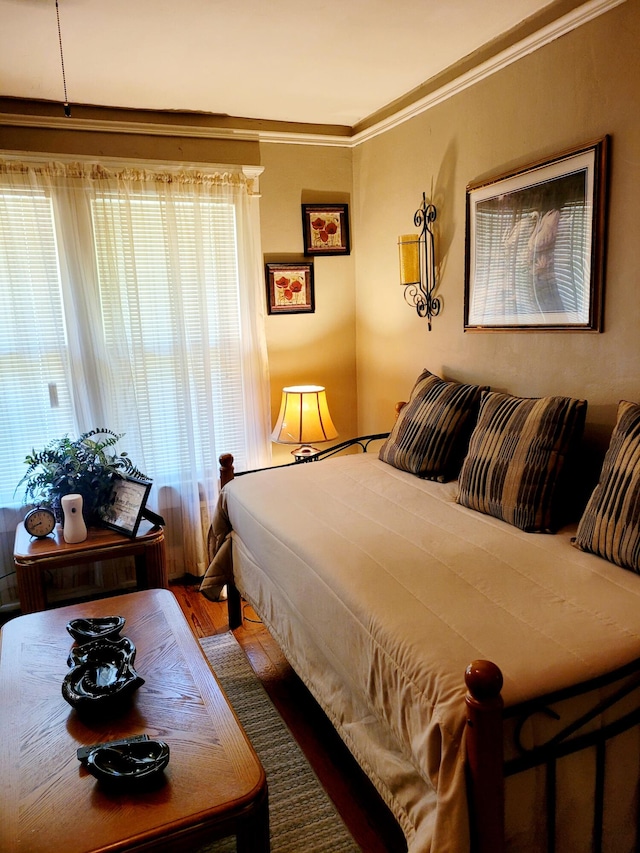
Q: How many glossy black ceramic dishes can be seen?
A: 3